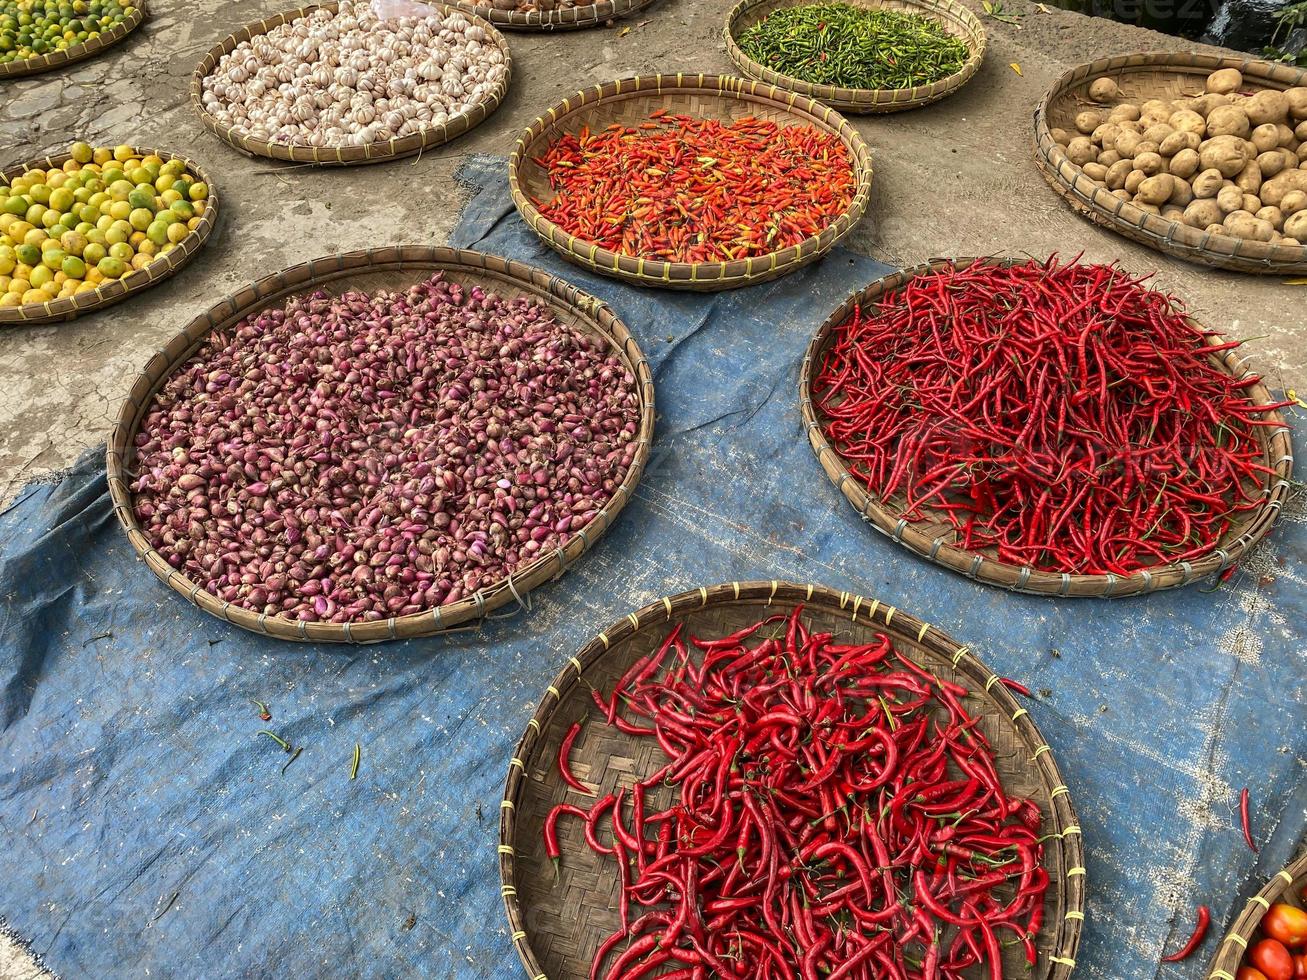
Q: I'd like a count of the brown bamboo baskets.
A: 11